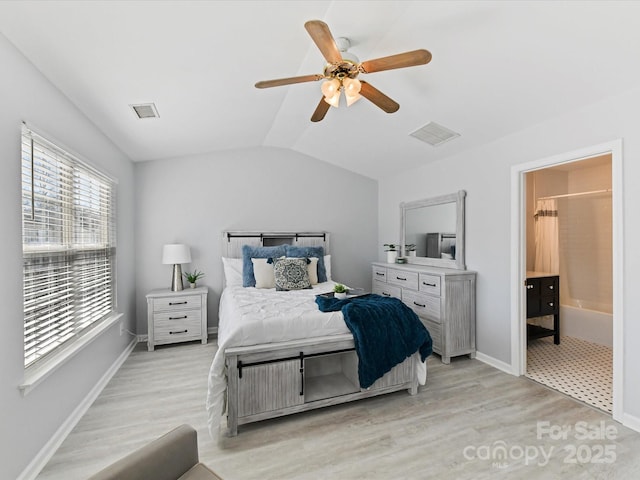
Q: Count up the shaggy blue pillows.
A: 2